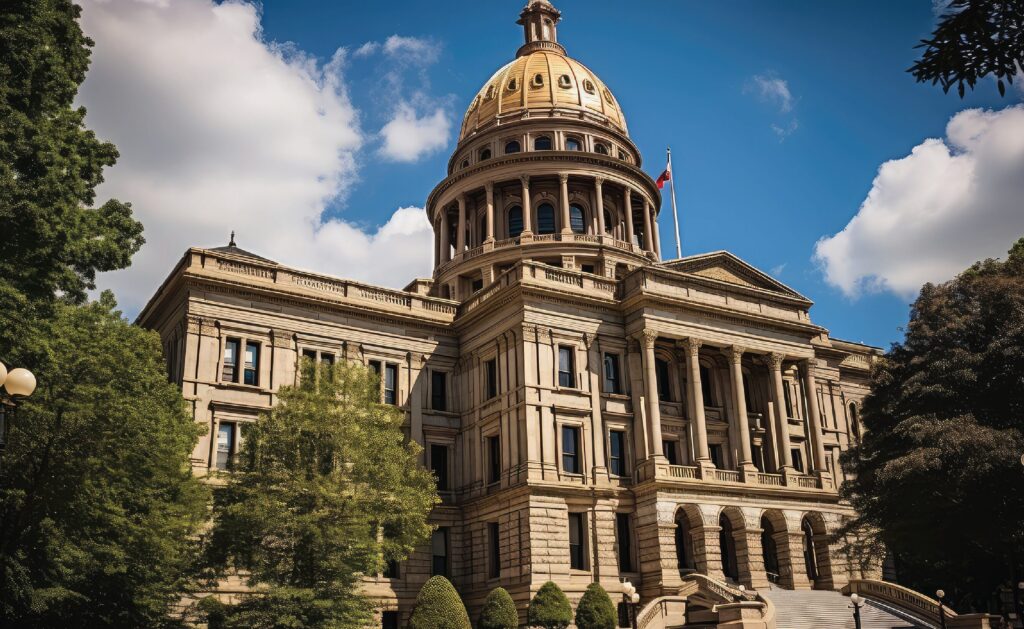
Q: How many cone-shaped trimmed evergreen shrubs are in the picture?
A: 4